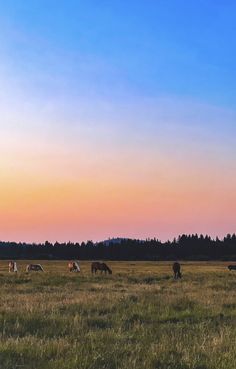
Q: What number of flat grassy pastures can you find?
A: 1